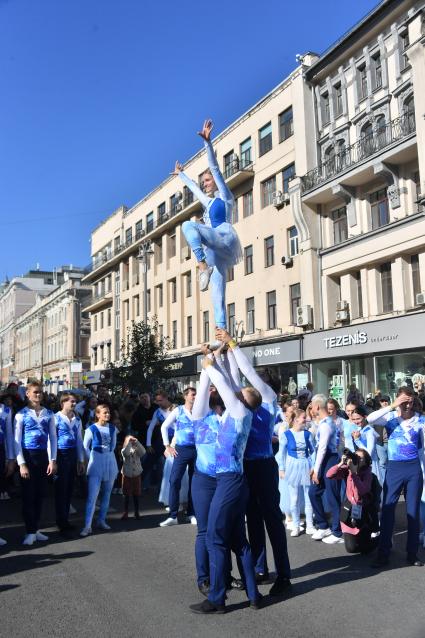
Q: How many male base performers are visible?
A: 3